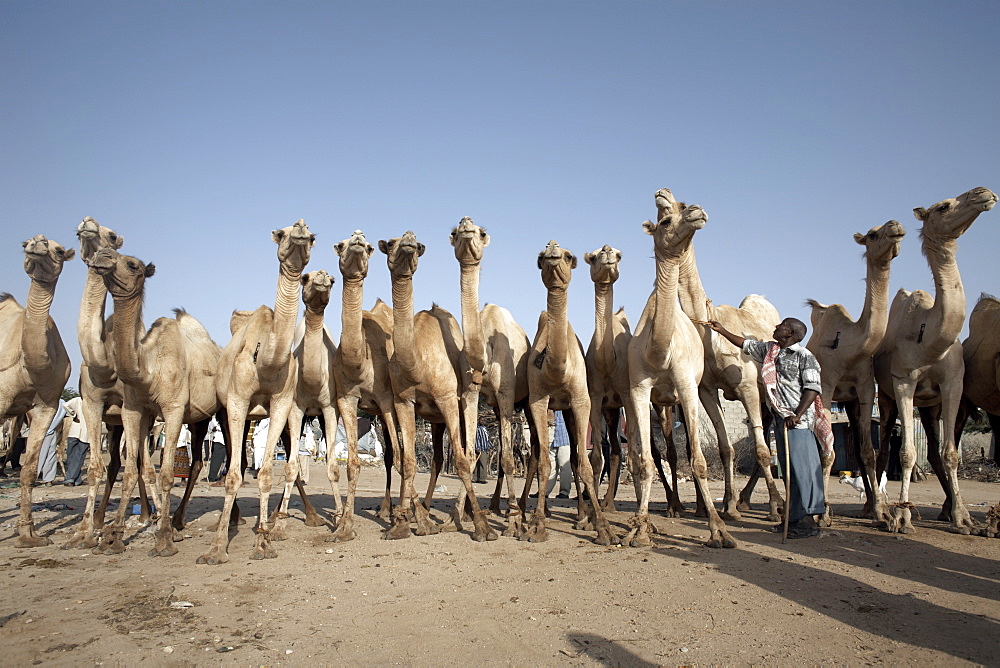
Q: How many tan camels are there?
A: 15